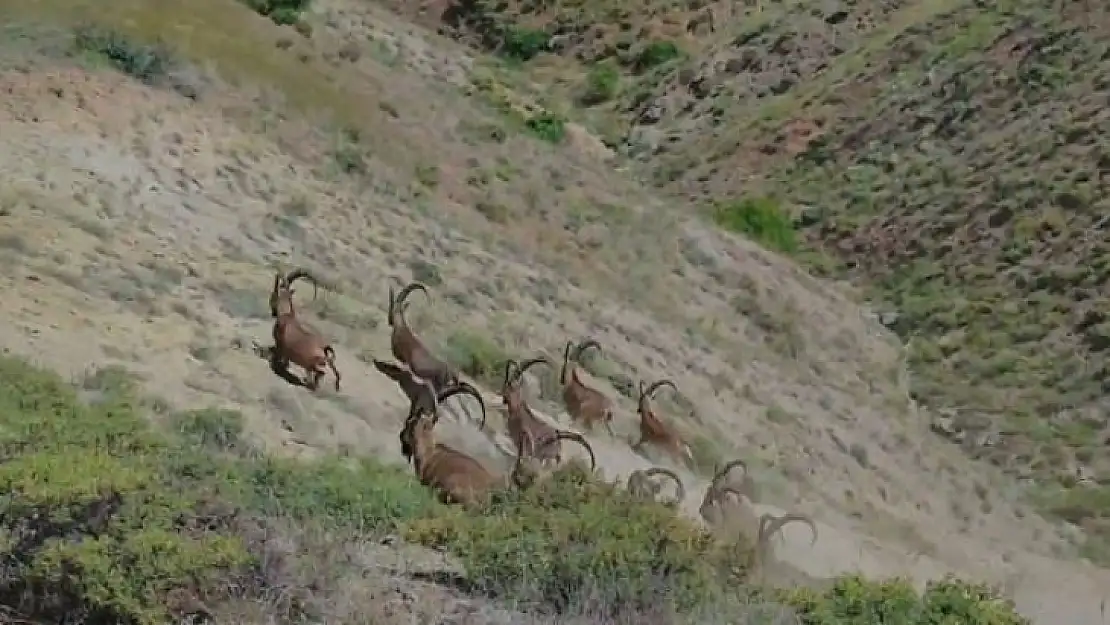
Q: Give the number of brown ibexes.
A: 10